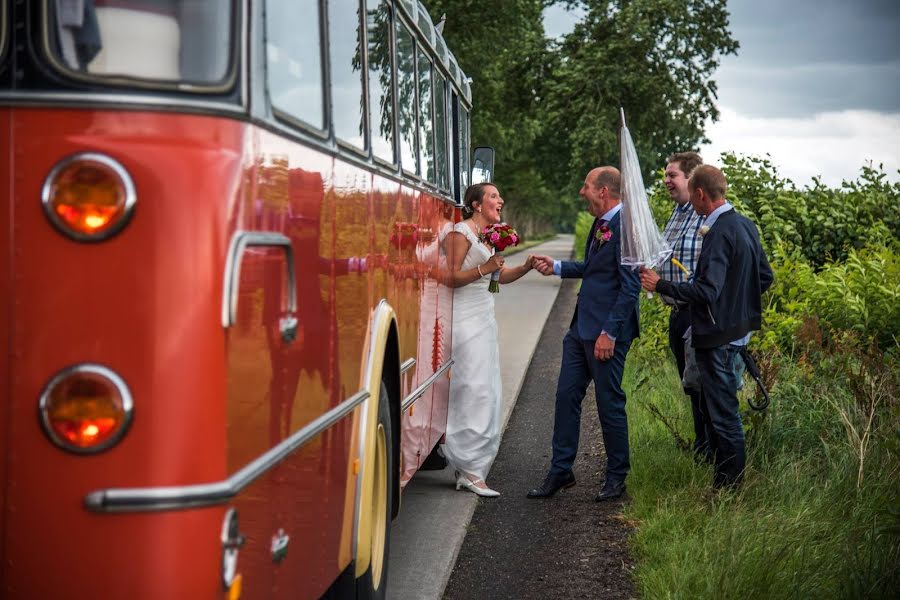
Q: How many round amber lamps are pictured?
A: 2